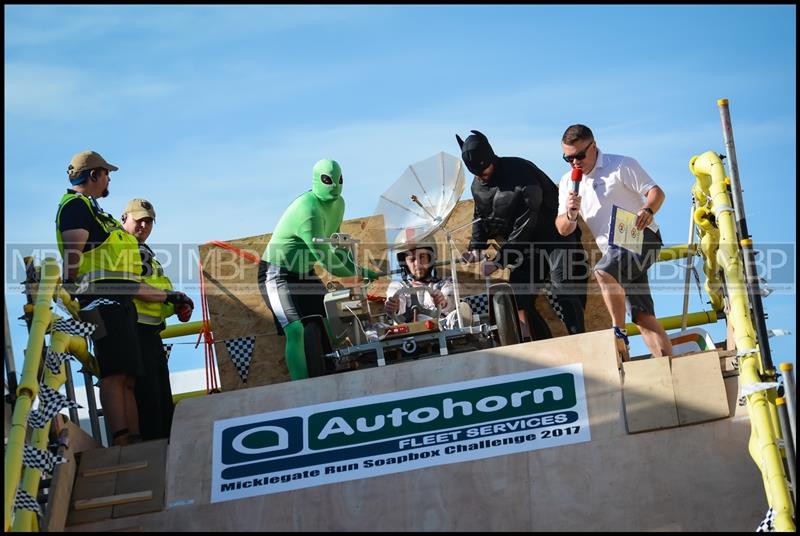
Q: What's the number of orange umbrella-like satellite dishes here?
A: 0